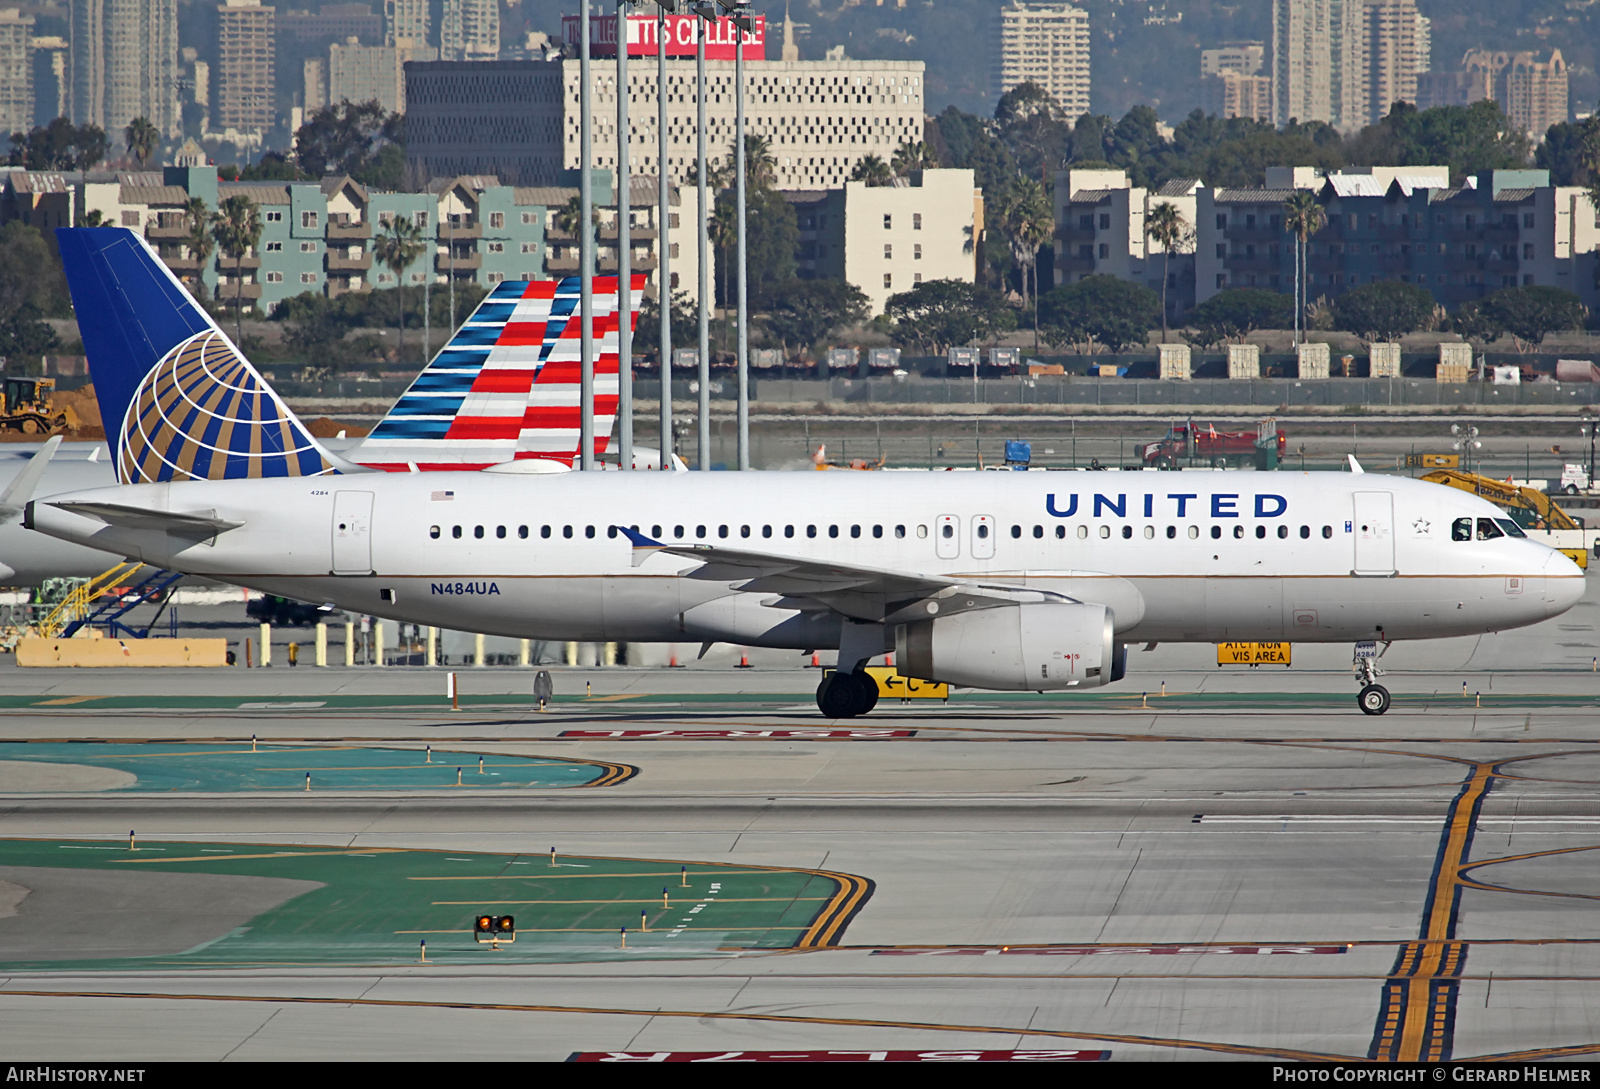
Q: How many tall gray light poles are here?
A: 5